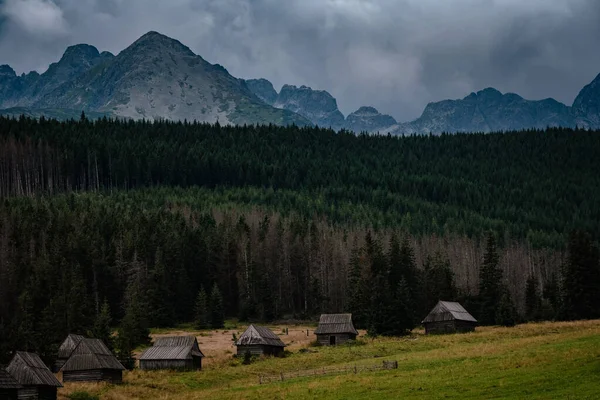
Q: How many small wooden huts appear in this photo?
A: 8